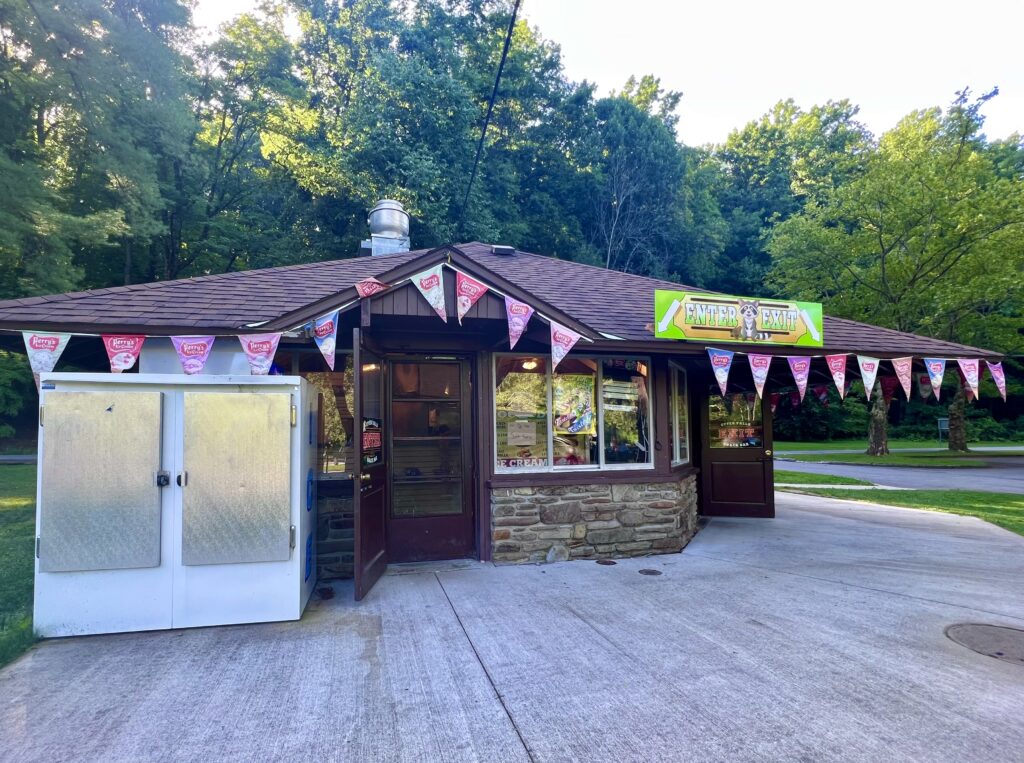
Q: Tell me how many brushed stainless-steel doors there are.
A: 2